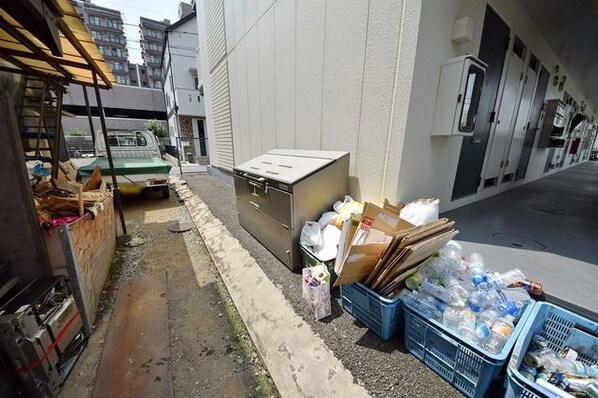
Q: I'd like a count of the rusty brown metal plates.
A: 1